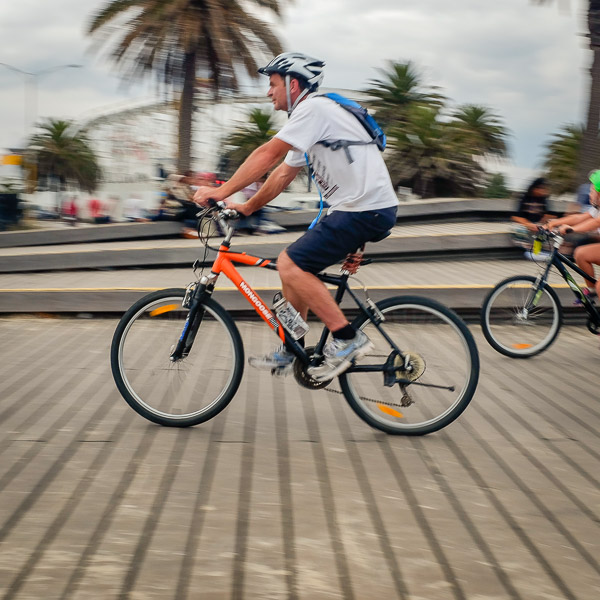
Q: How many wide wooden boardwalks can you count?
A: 1